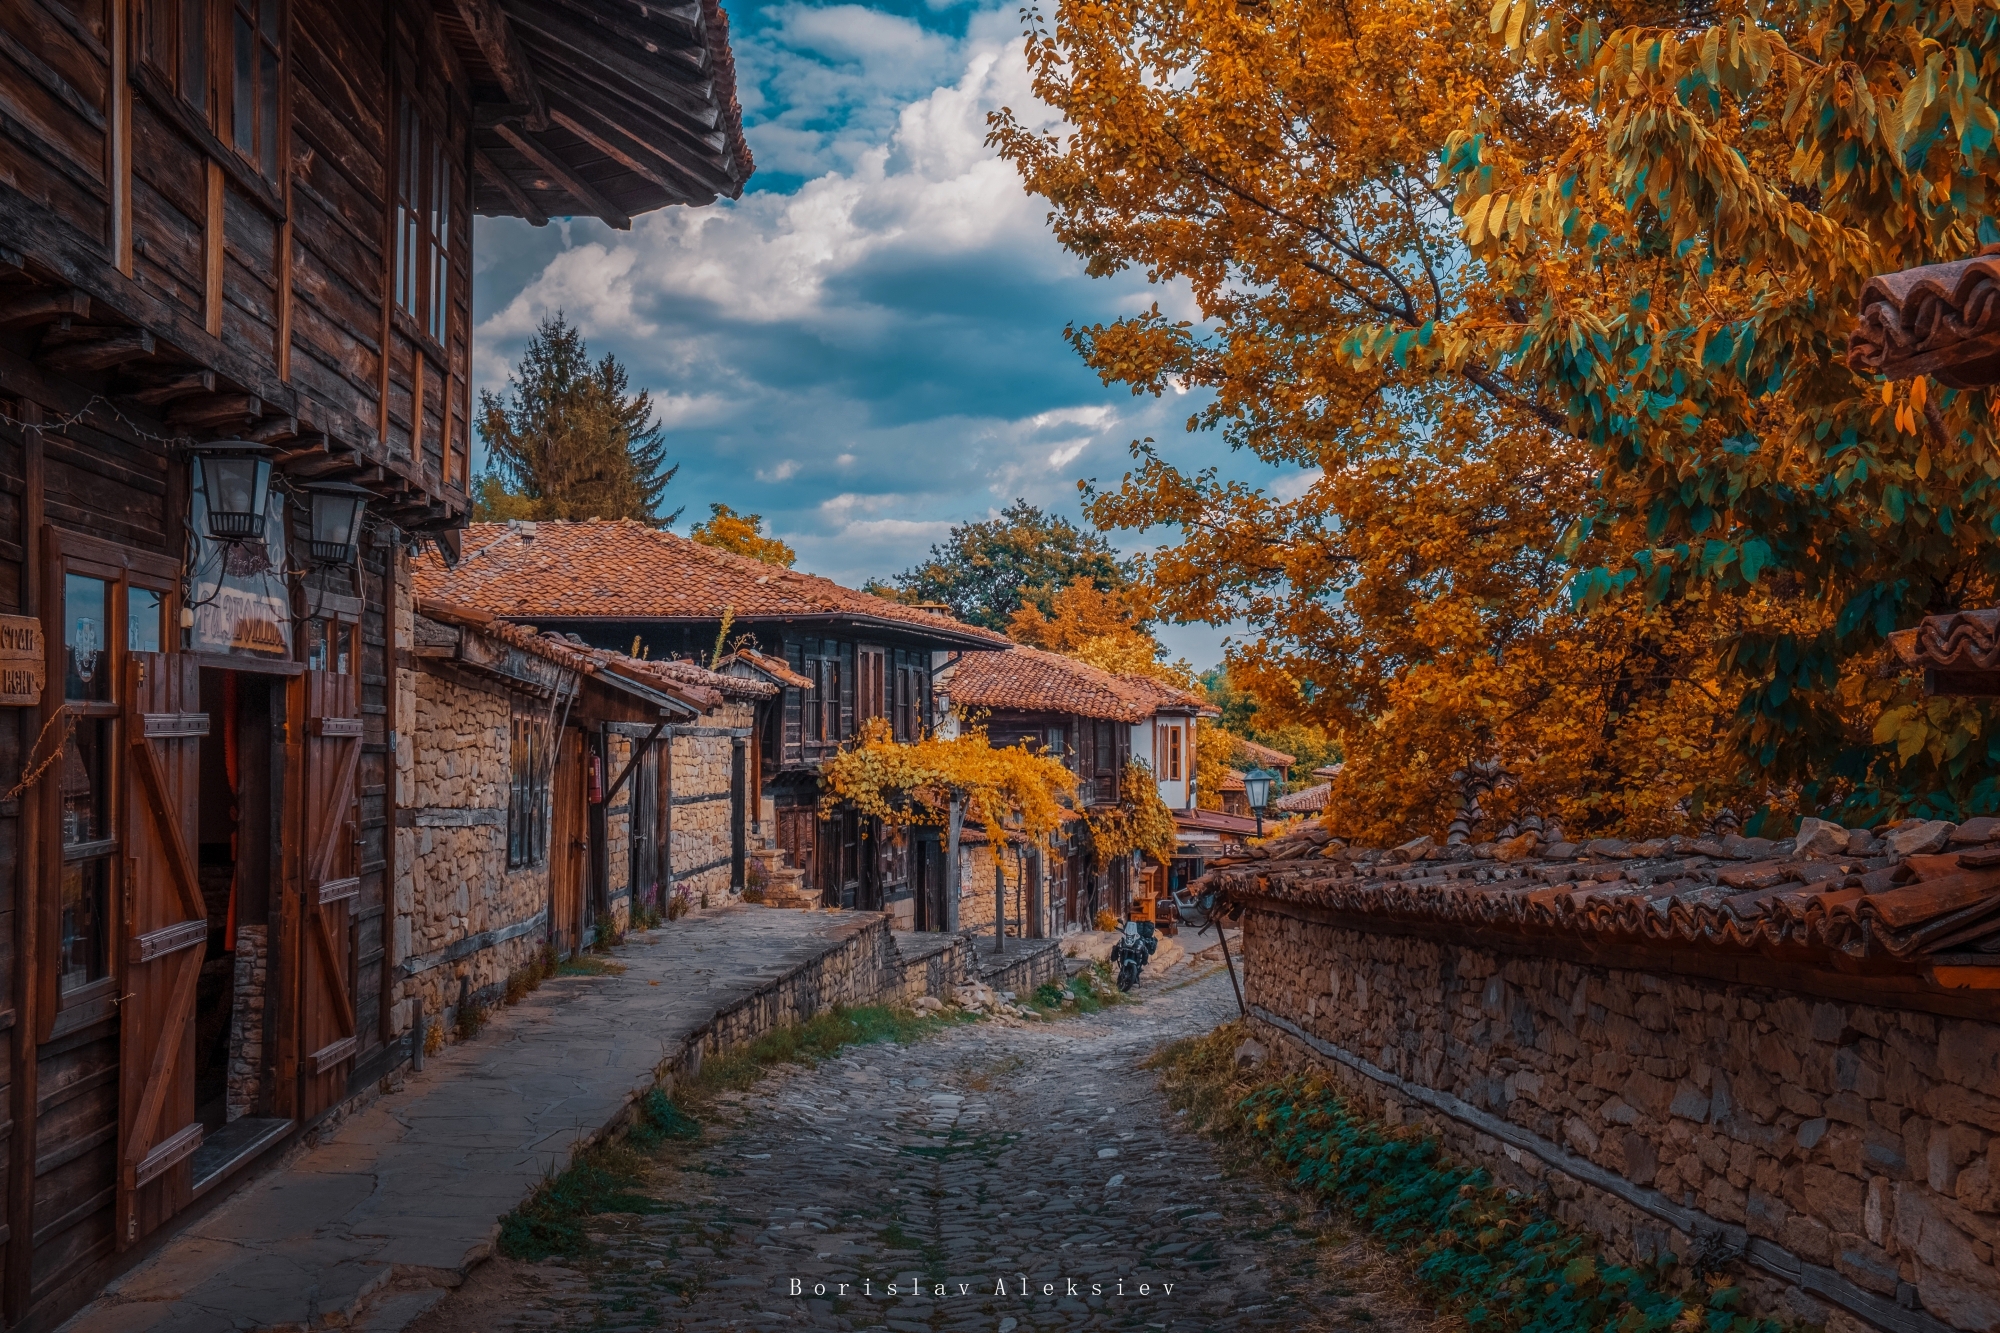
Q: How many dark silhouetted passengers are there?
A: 0